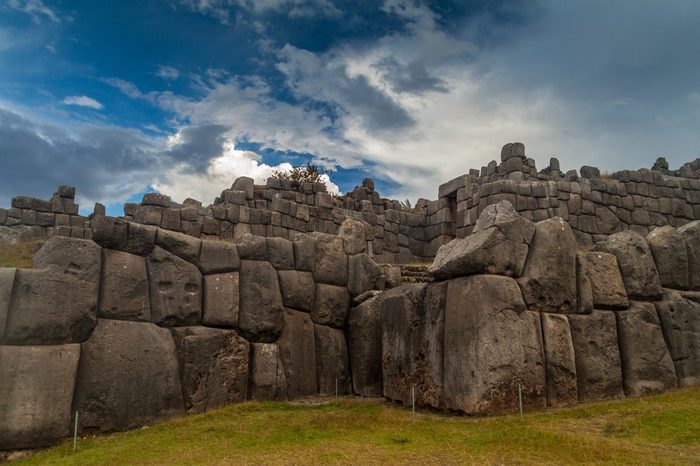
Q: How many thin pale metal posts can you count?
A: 4